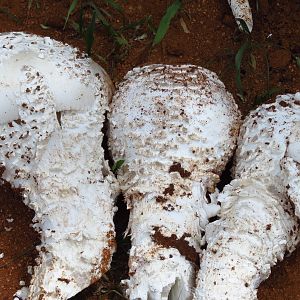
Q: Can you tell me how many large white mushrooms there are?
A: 3